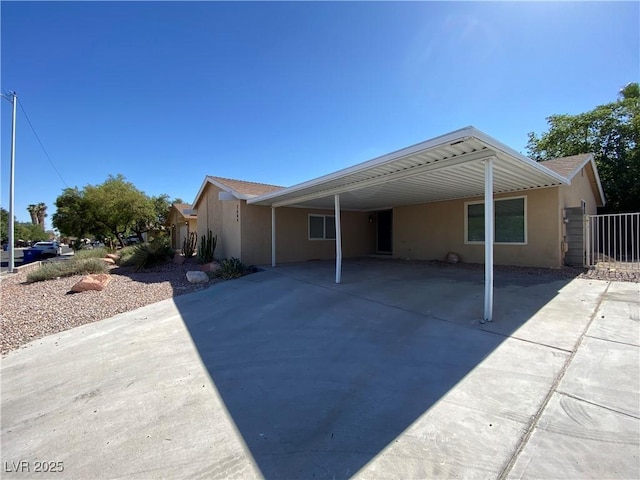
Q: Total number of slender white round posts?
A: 3